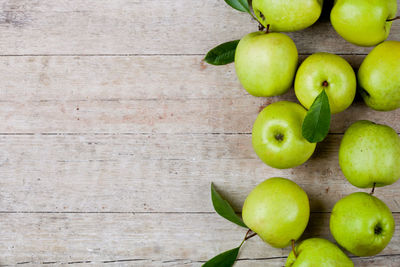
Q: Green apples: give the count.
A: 10